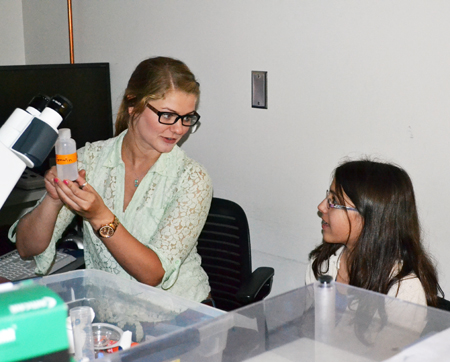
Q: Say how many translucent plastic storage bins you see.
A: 2